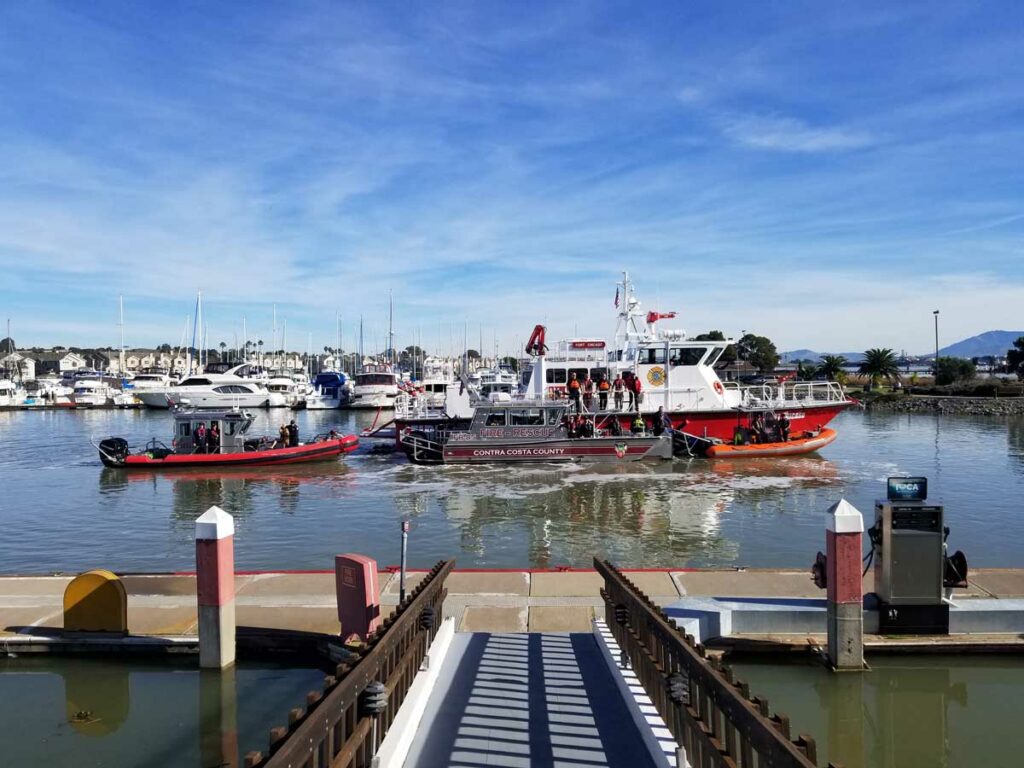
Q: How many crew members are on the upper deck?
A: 6